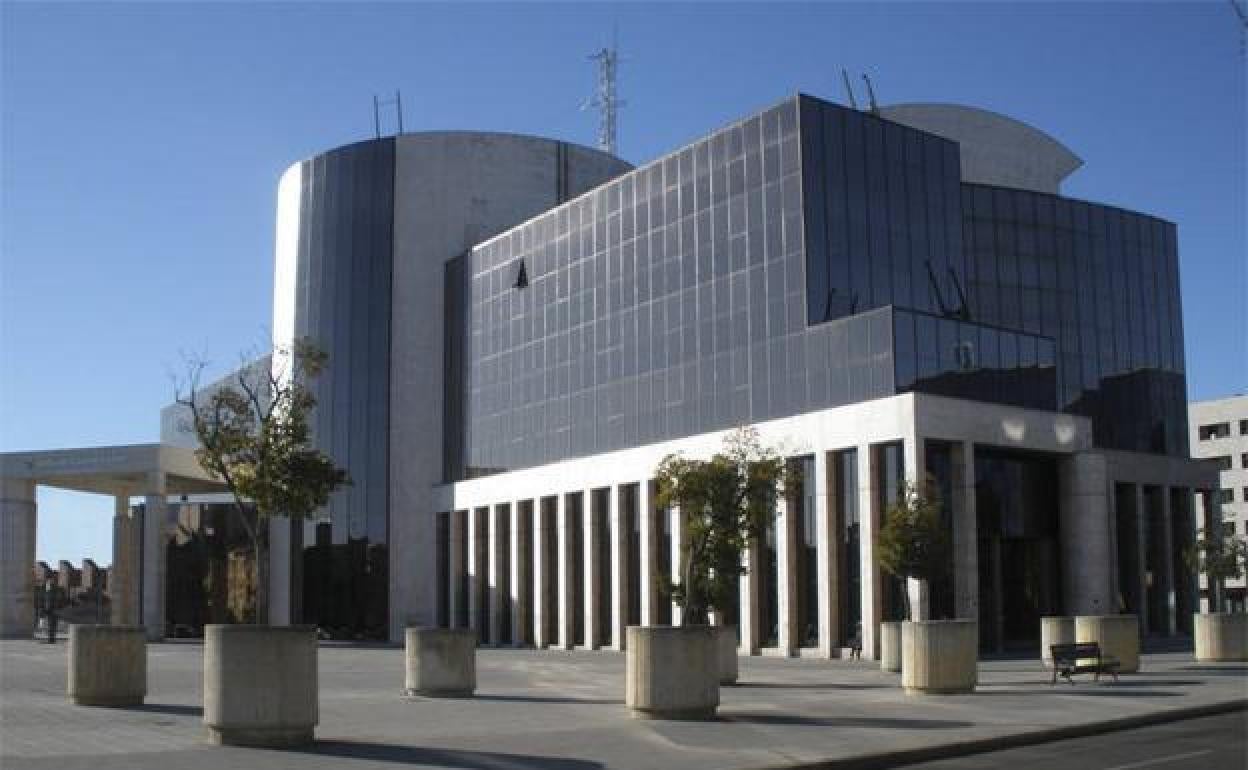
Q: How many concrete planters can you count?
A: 10